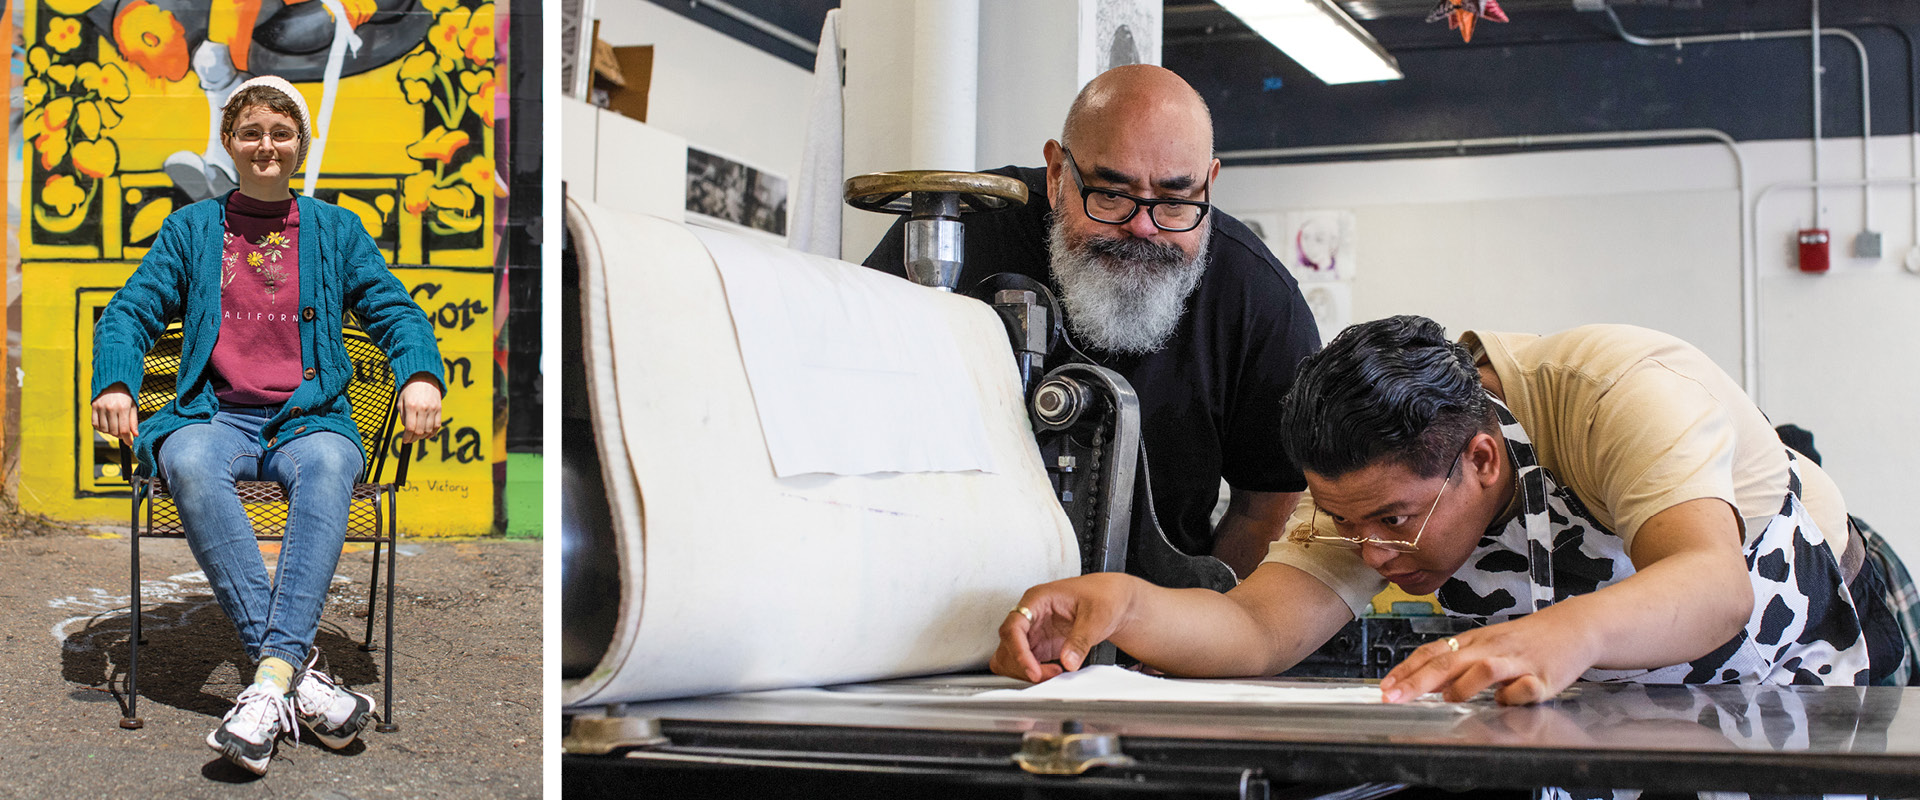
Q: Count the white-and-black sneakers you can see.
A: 2